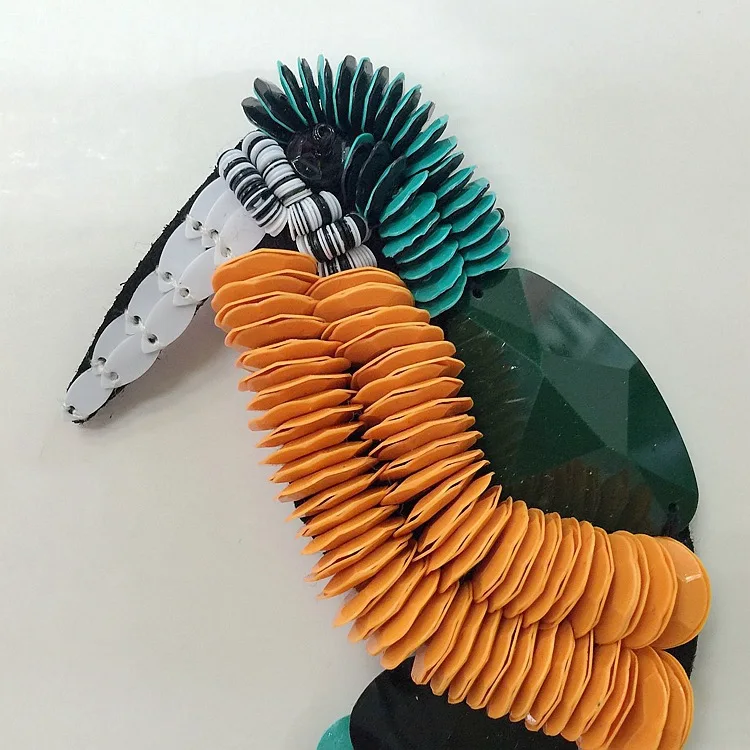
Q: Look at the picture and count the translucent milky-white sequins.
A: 10